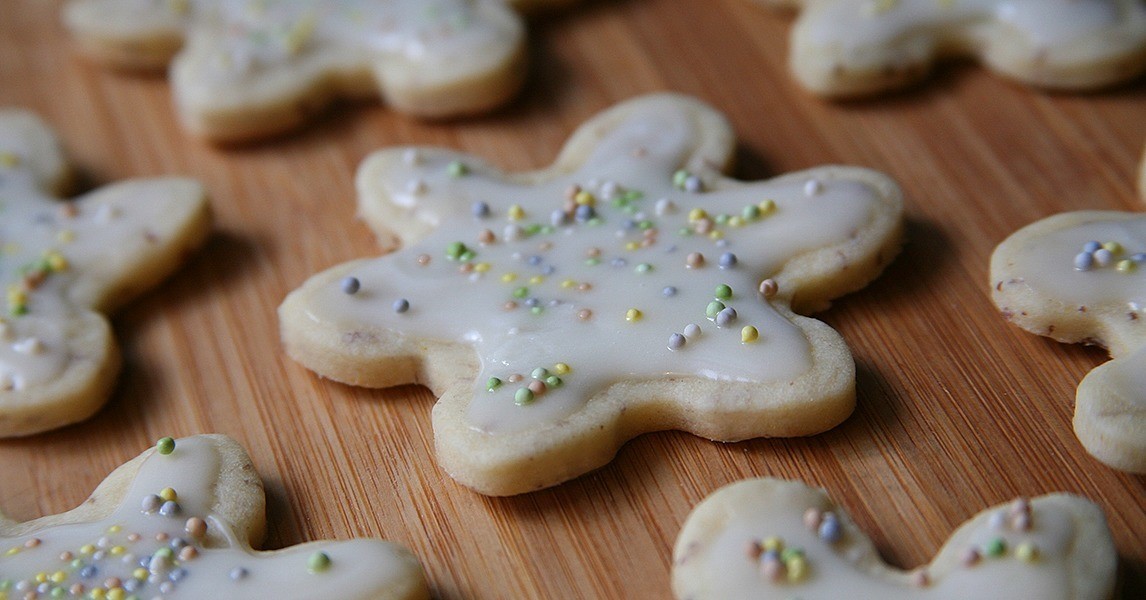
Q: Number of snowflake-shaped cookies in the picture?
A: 7